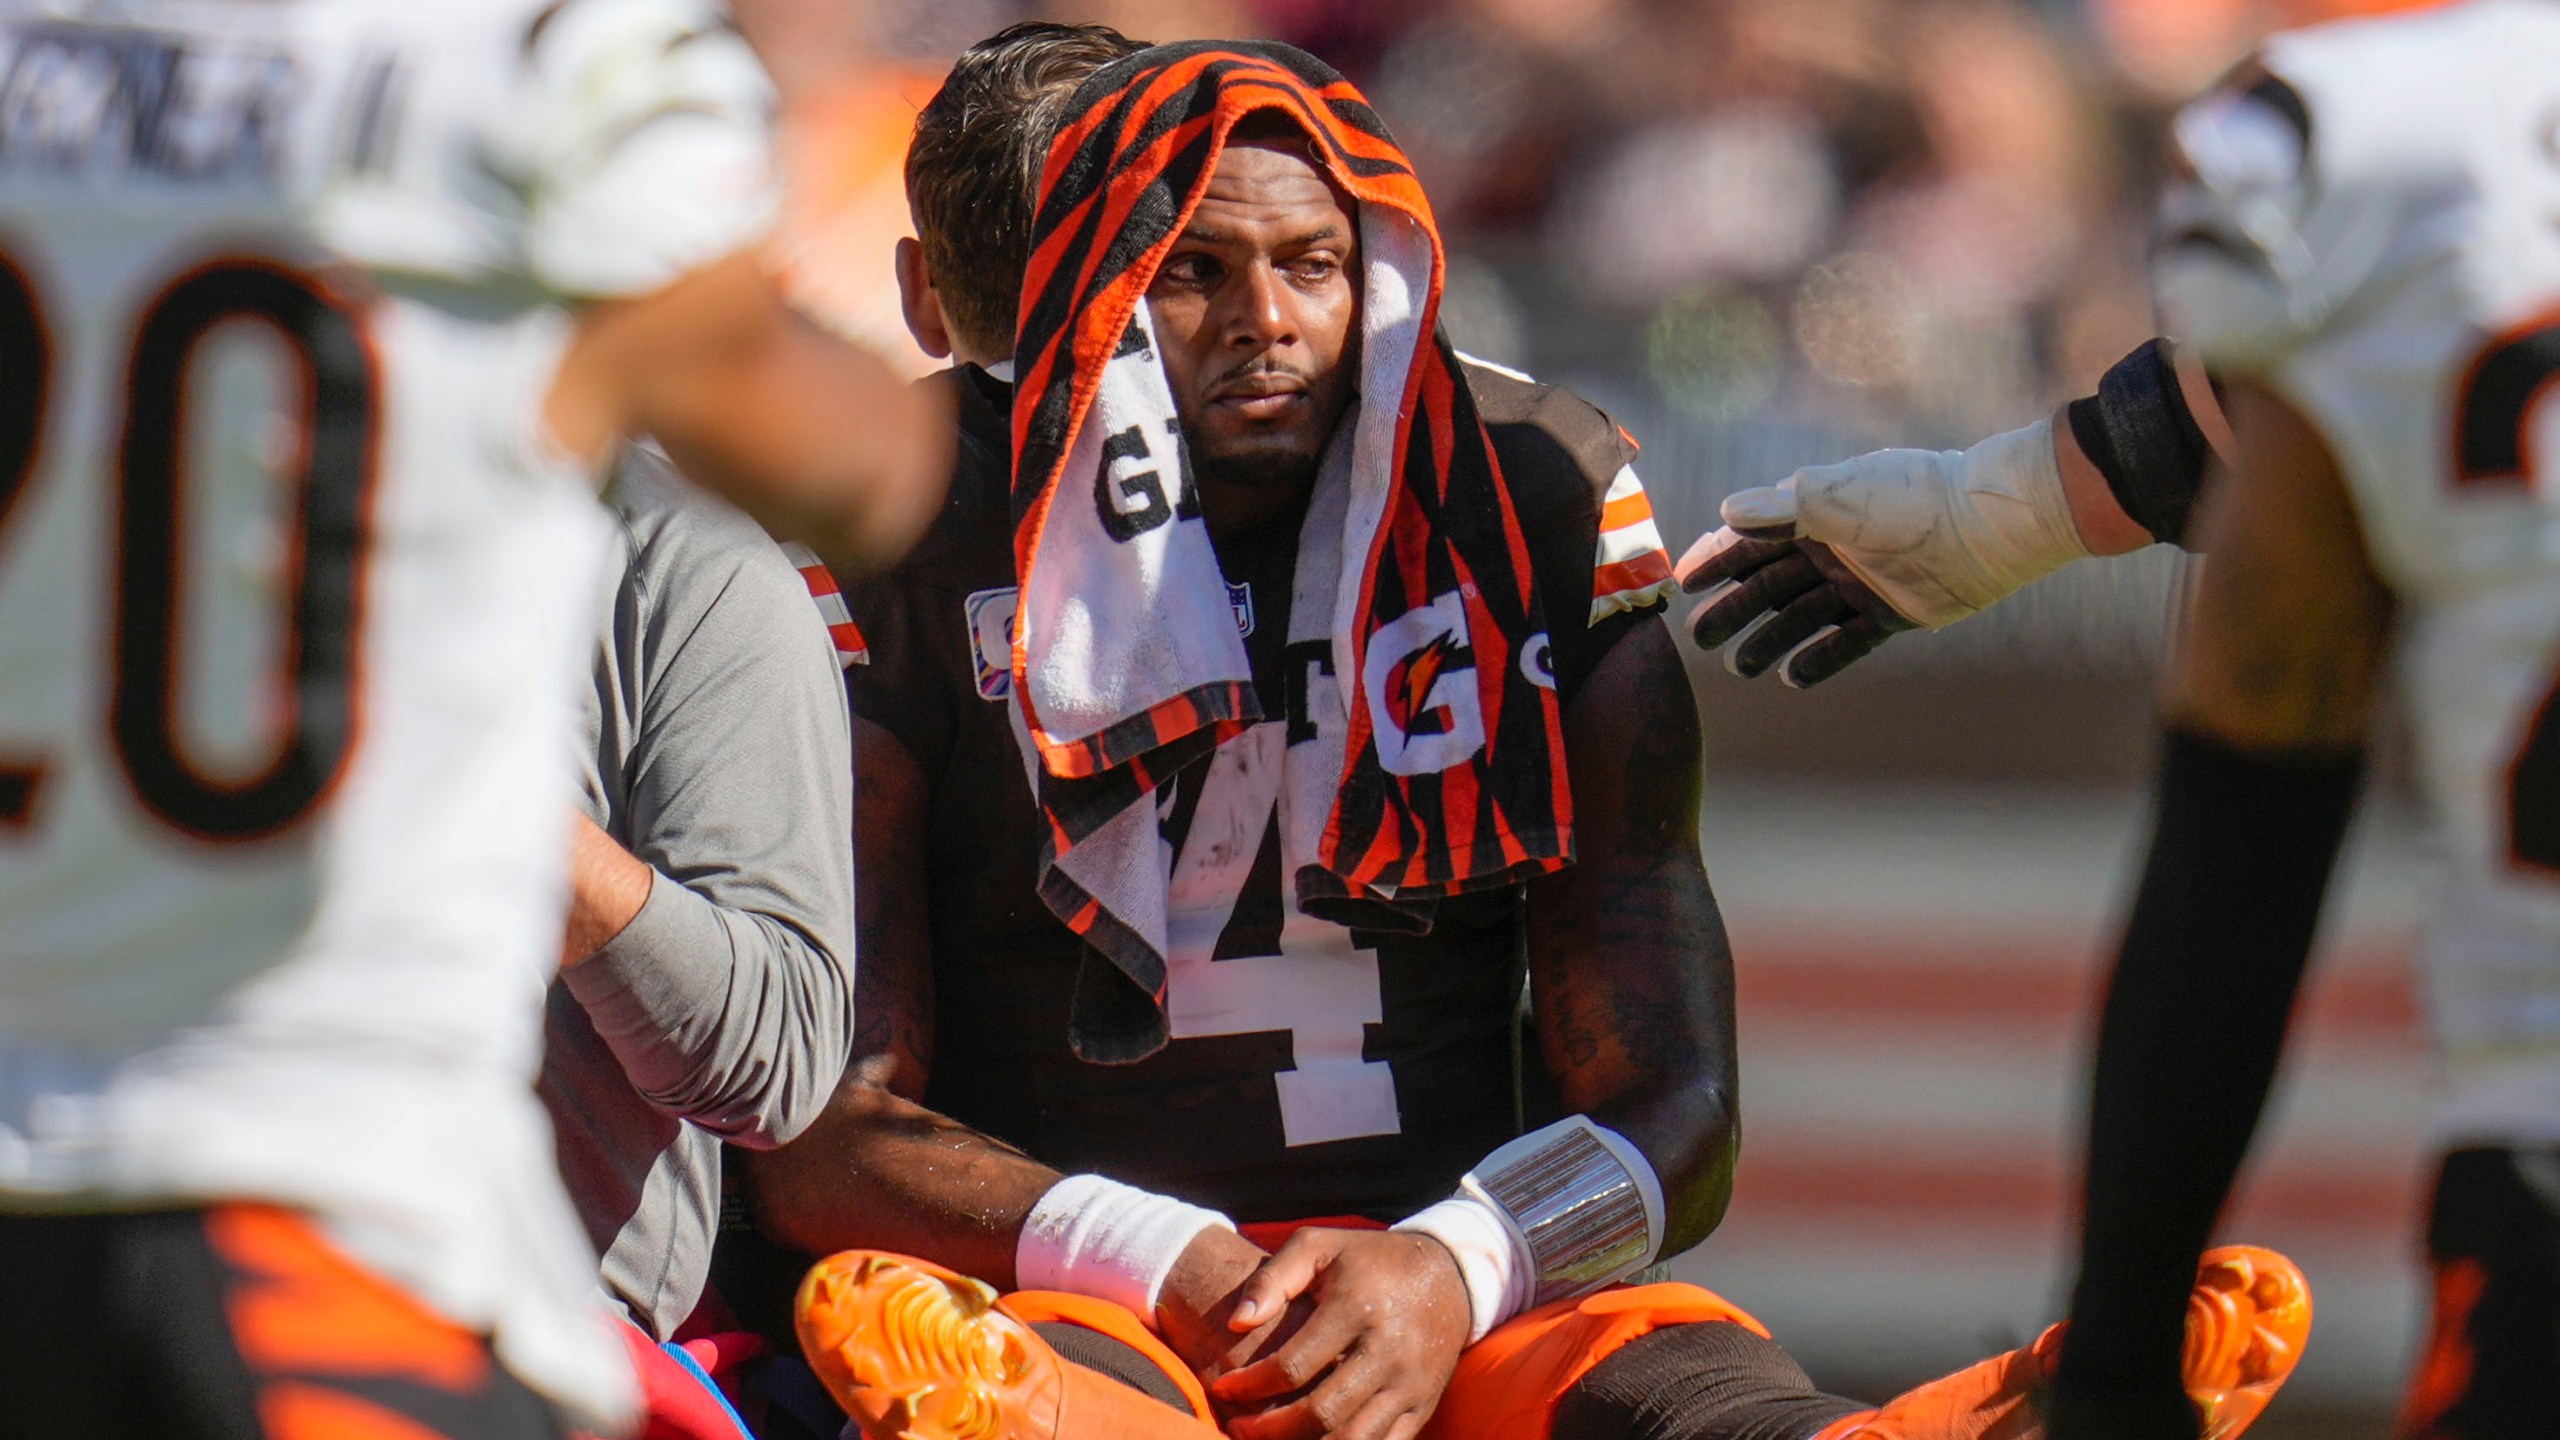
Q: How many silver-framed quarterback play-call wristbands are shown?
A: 1